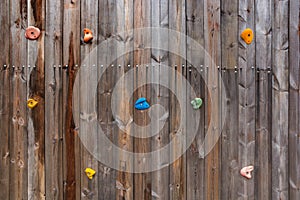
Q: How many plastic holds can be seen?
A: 8